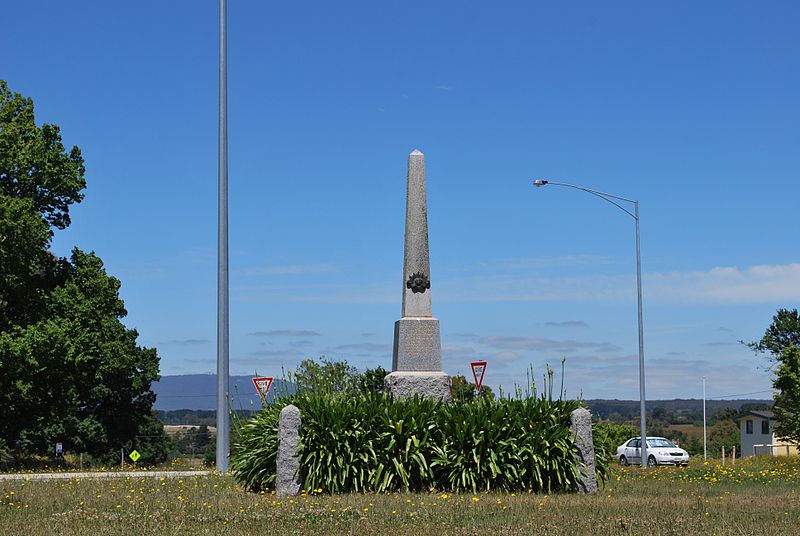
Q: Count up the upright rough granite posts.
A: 2